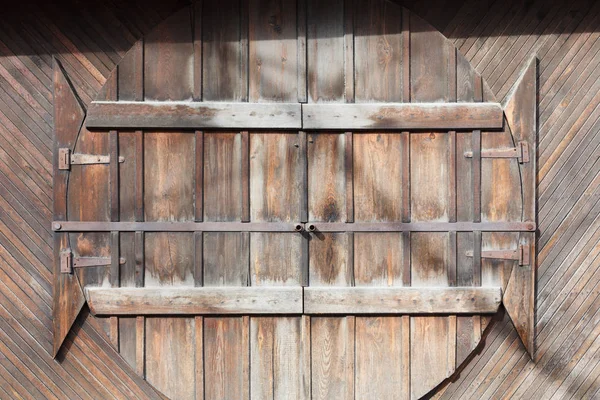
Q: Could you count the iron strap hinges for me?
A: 4